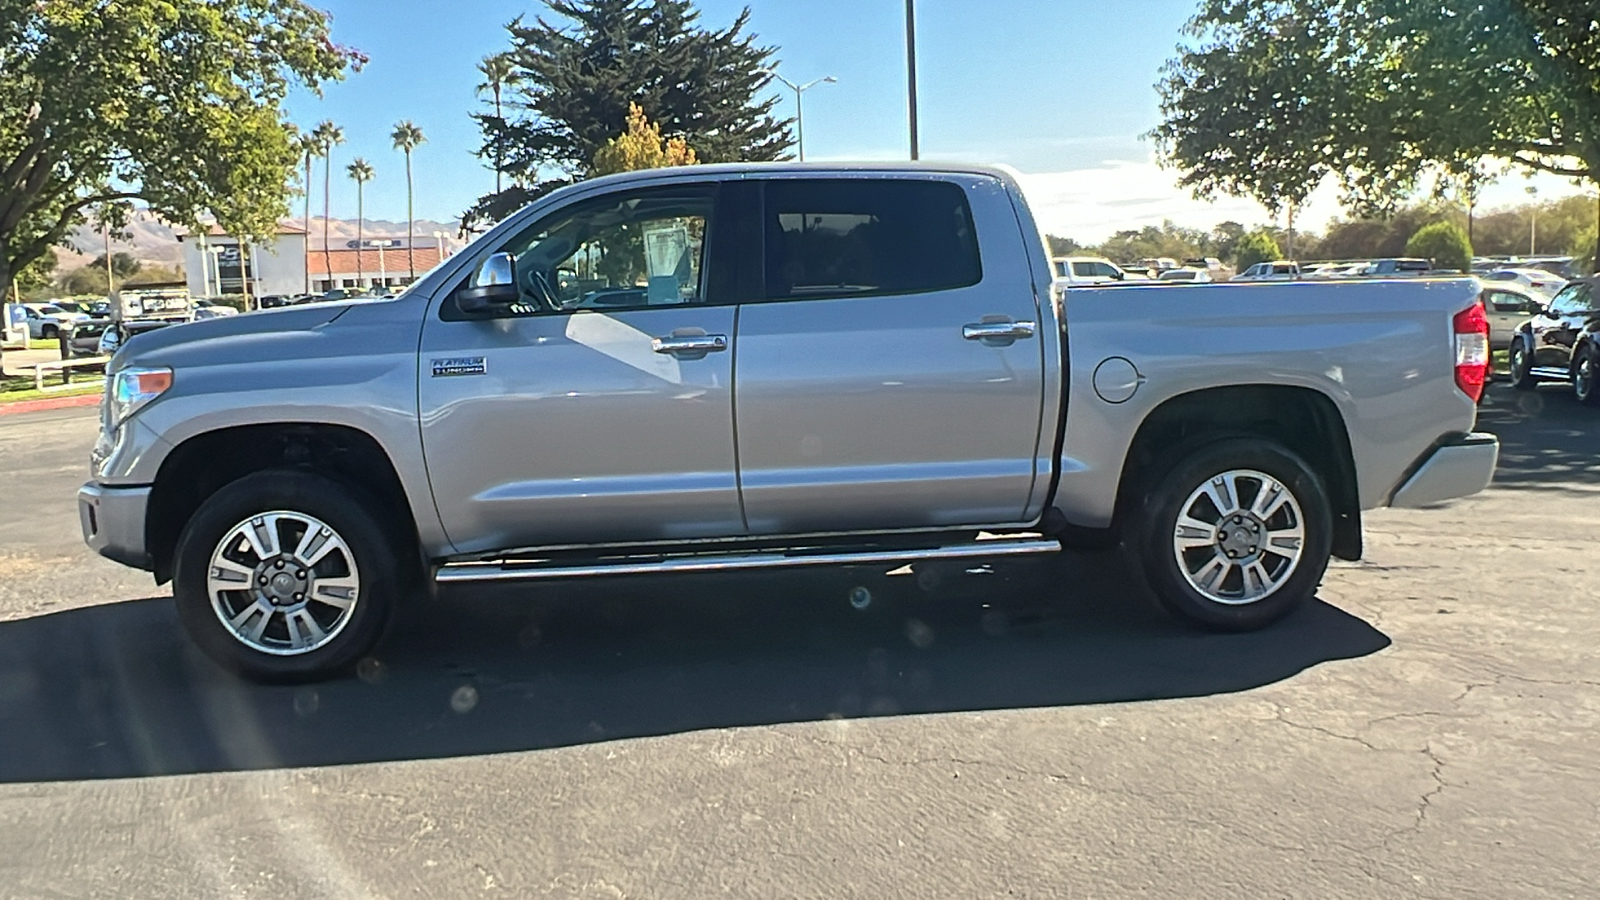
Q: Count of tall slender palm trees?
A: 5